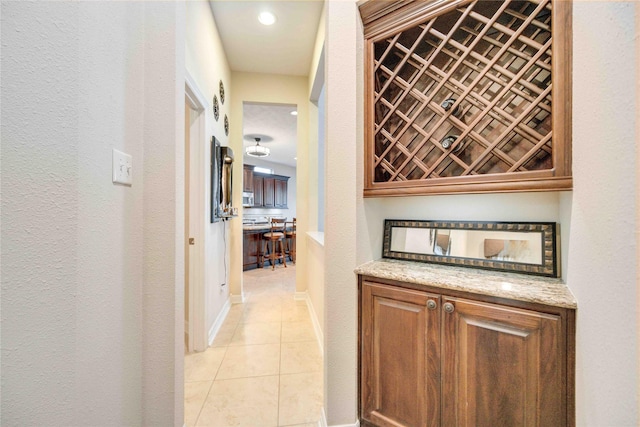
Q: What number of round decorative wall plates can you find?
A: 3